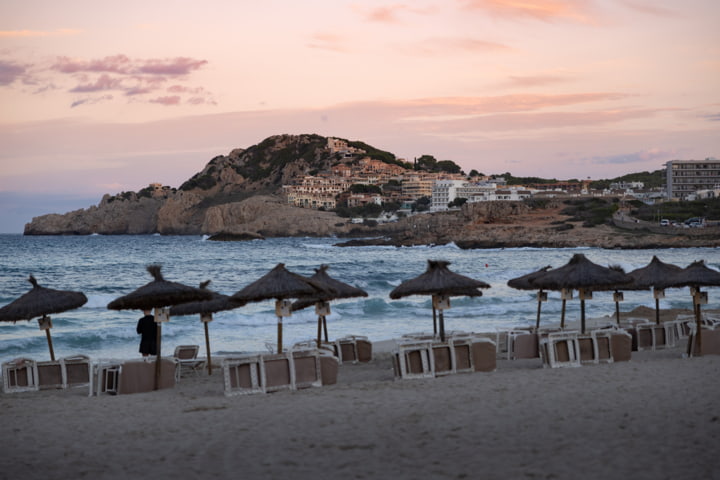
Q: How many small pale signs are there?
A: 13